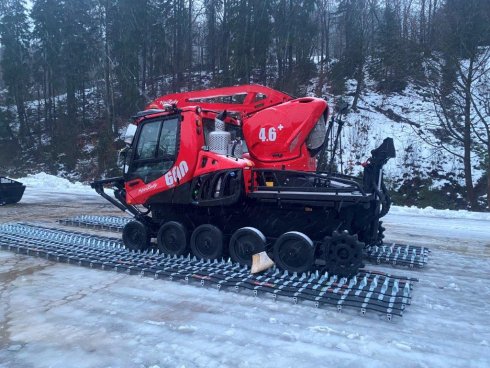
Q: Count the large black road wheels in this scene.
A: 5